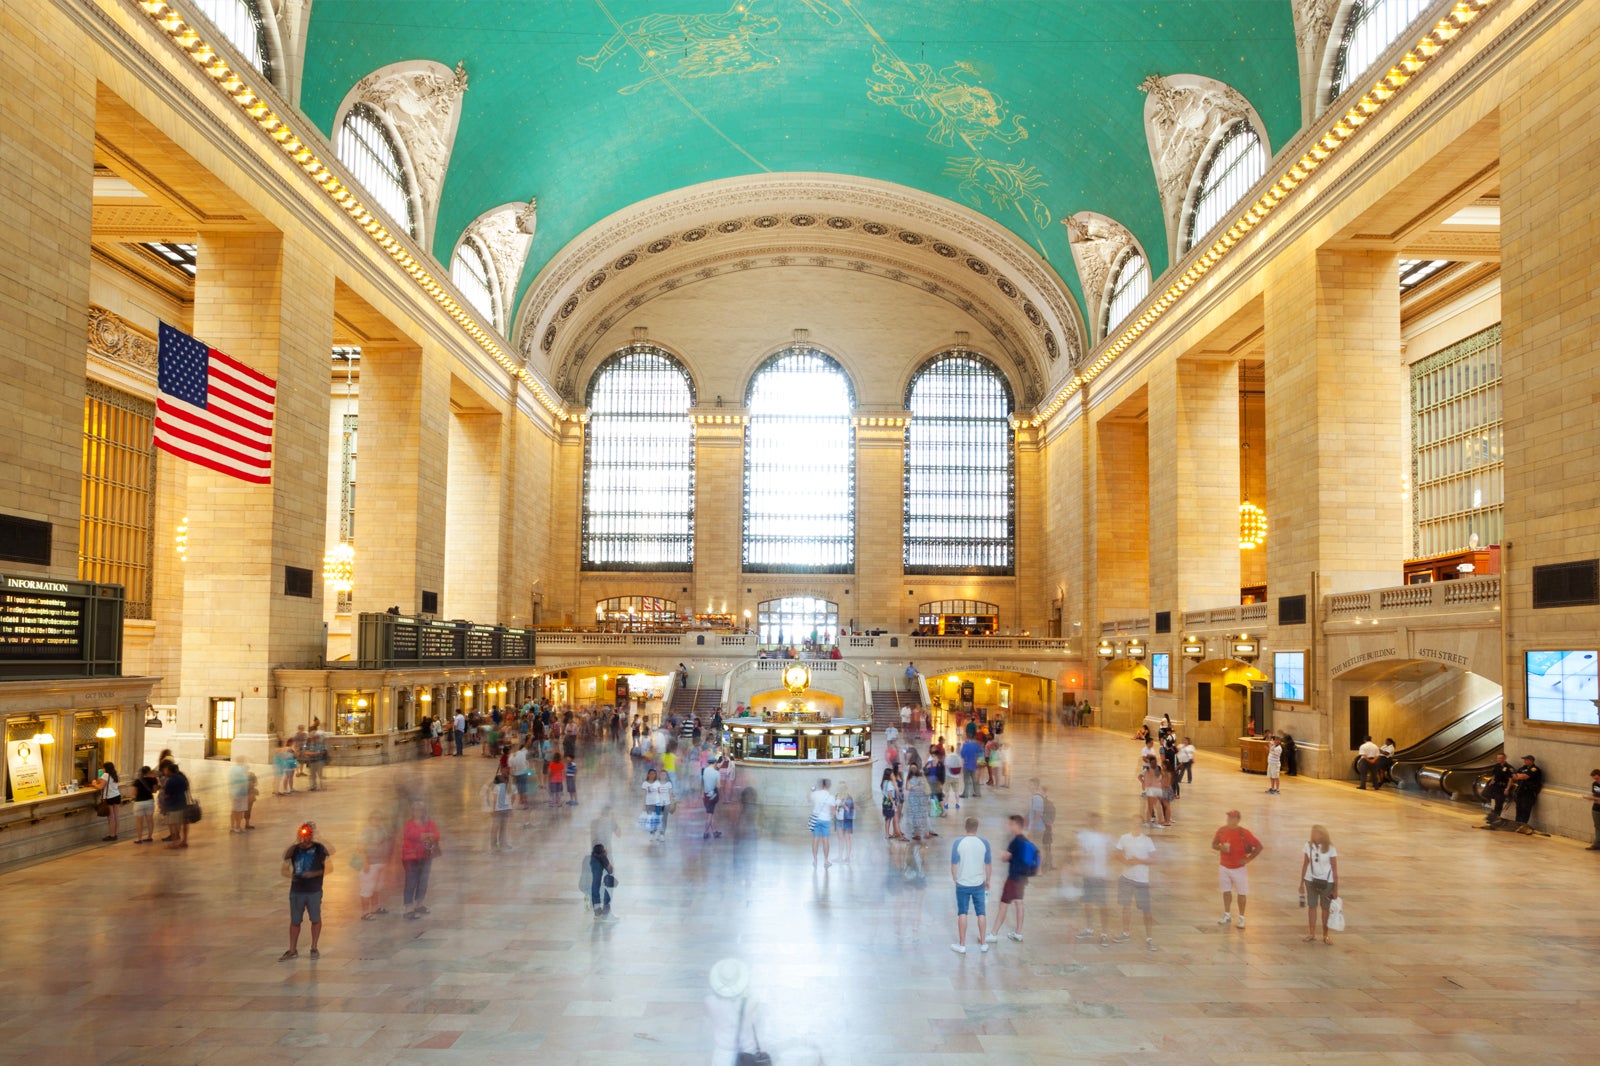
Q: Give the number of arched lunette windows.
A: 6